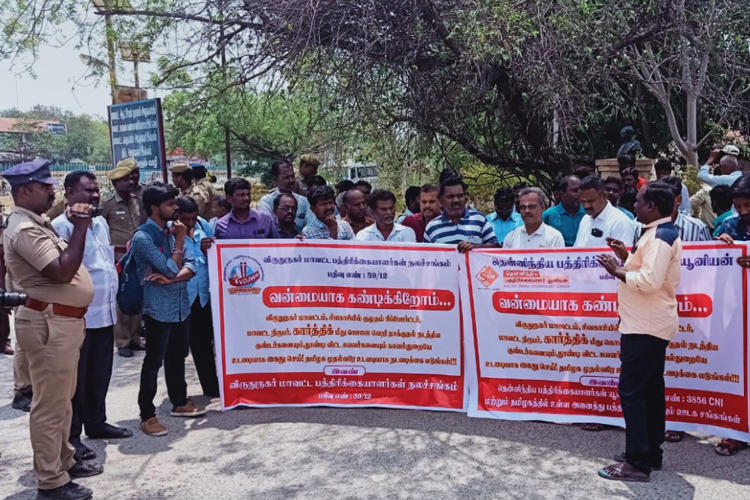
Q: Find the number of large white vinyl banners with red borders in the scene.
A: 2